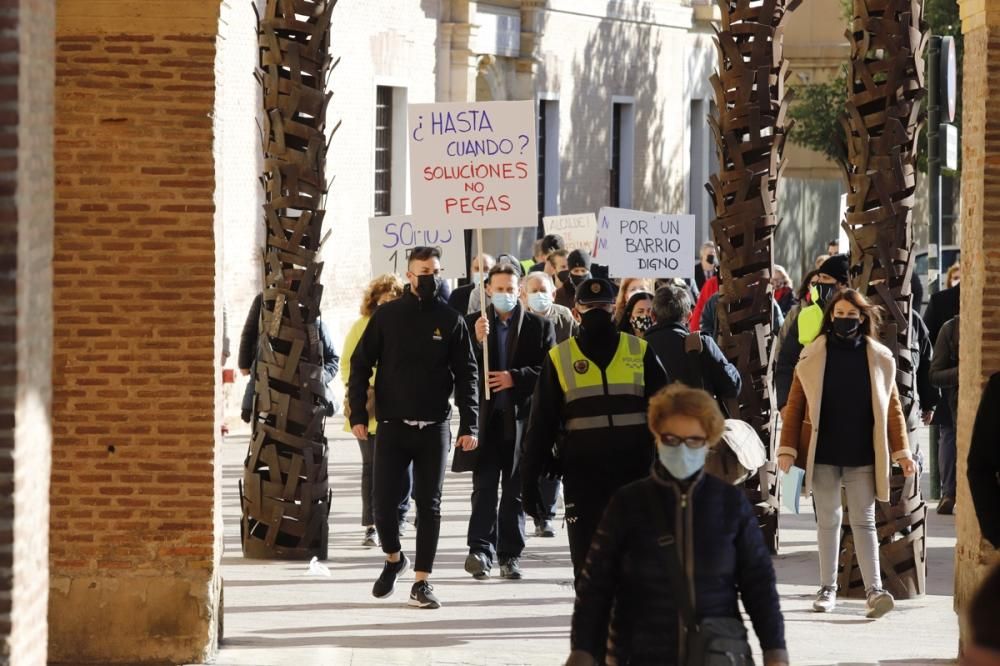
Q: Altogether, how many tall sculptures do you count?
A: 3